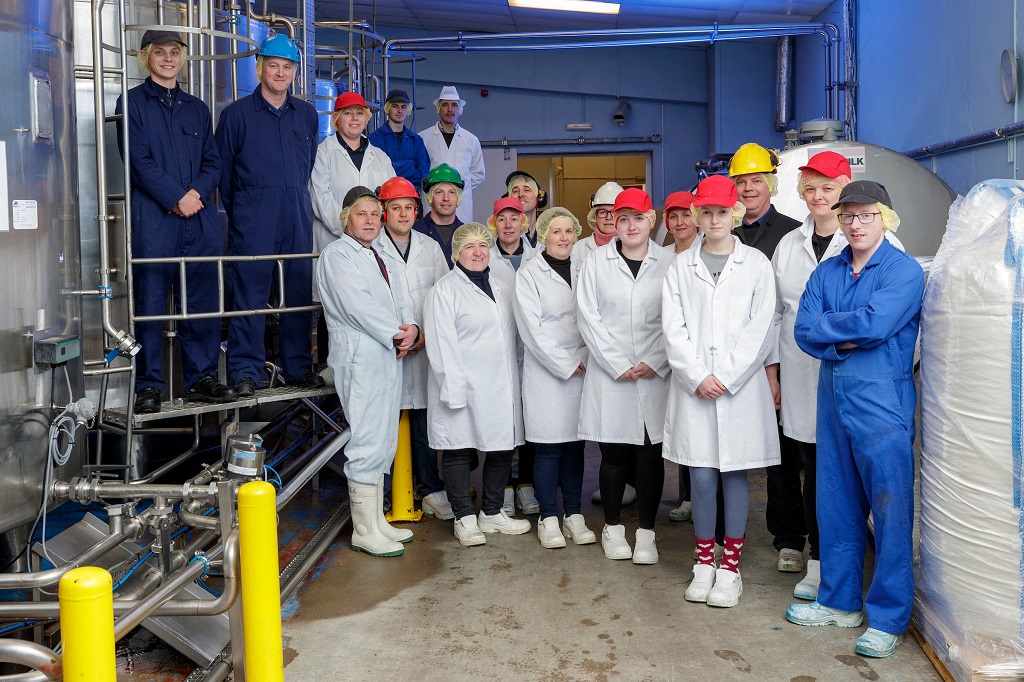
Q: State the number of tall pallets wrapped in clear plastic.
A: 1